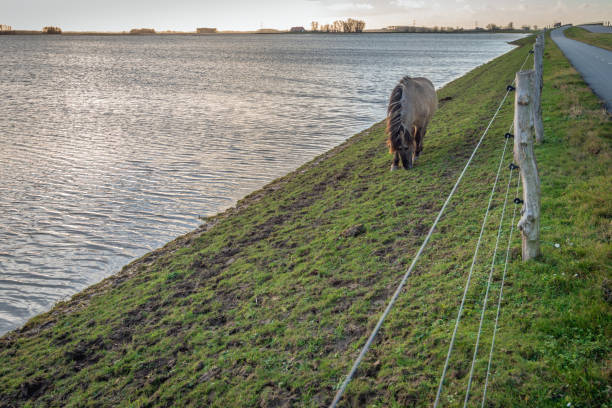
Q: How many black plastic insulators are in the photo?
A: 5